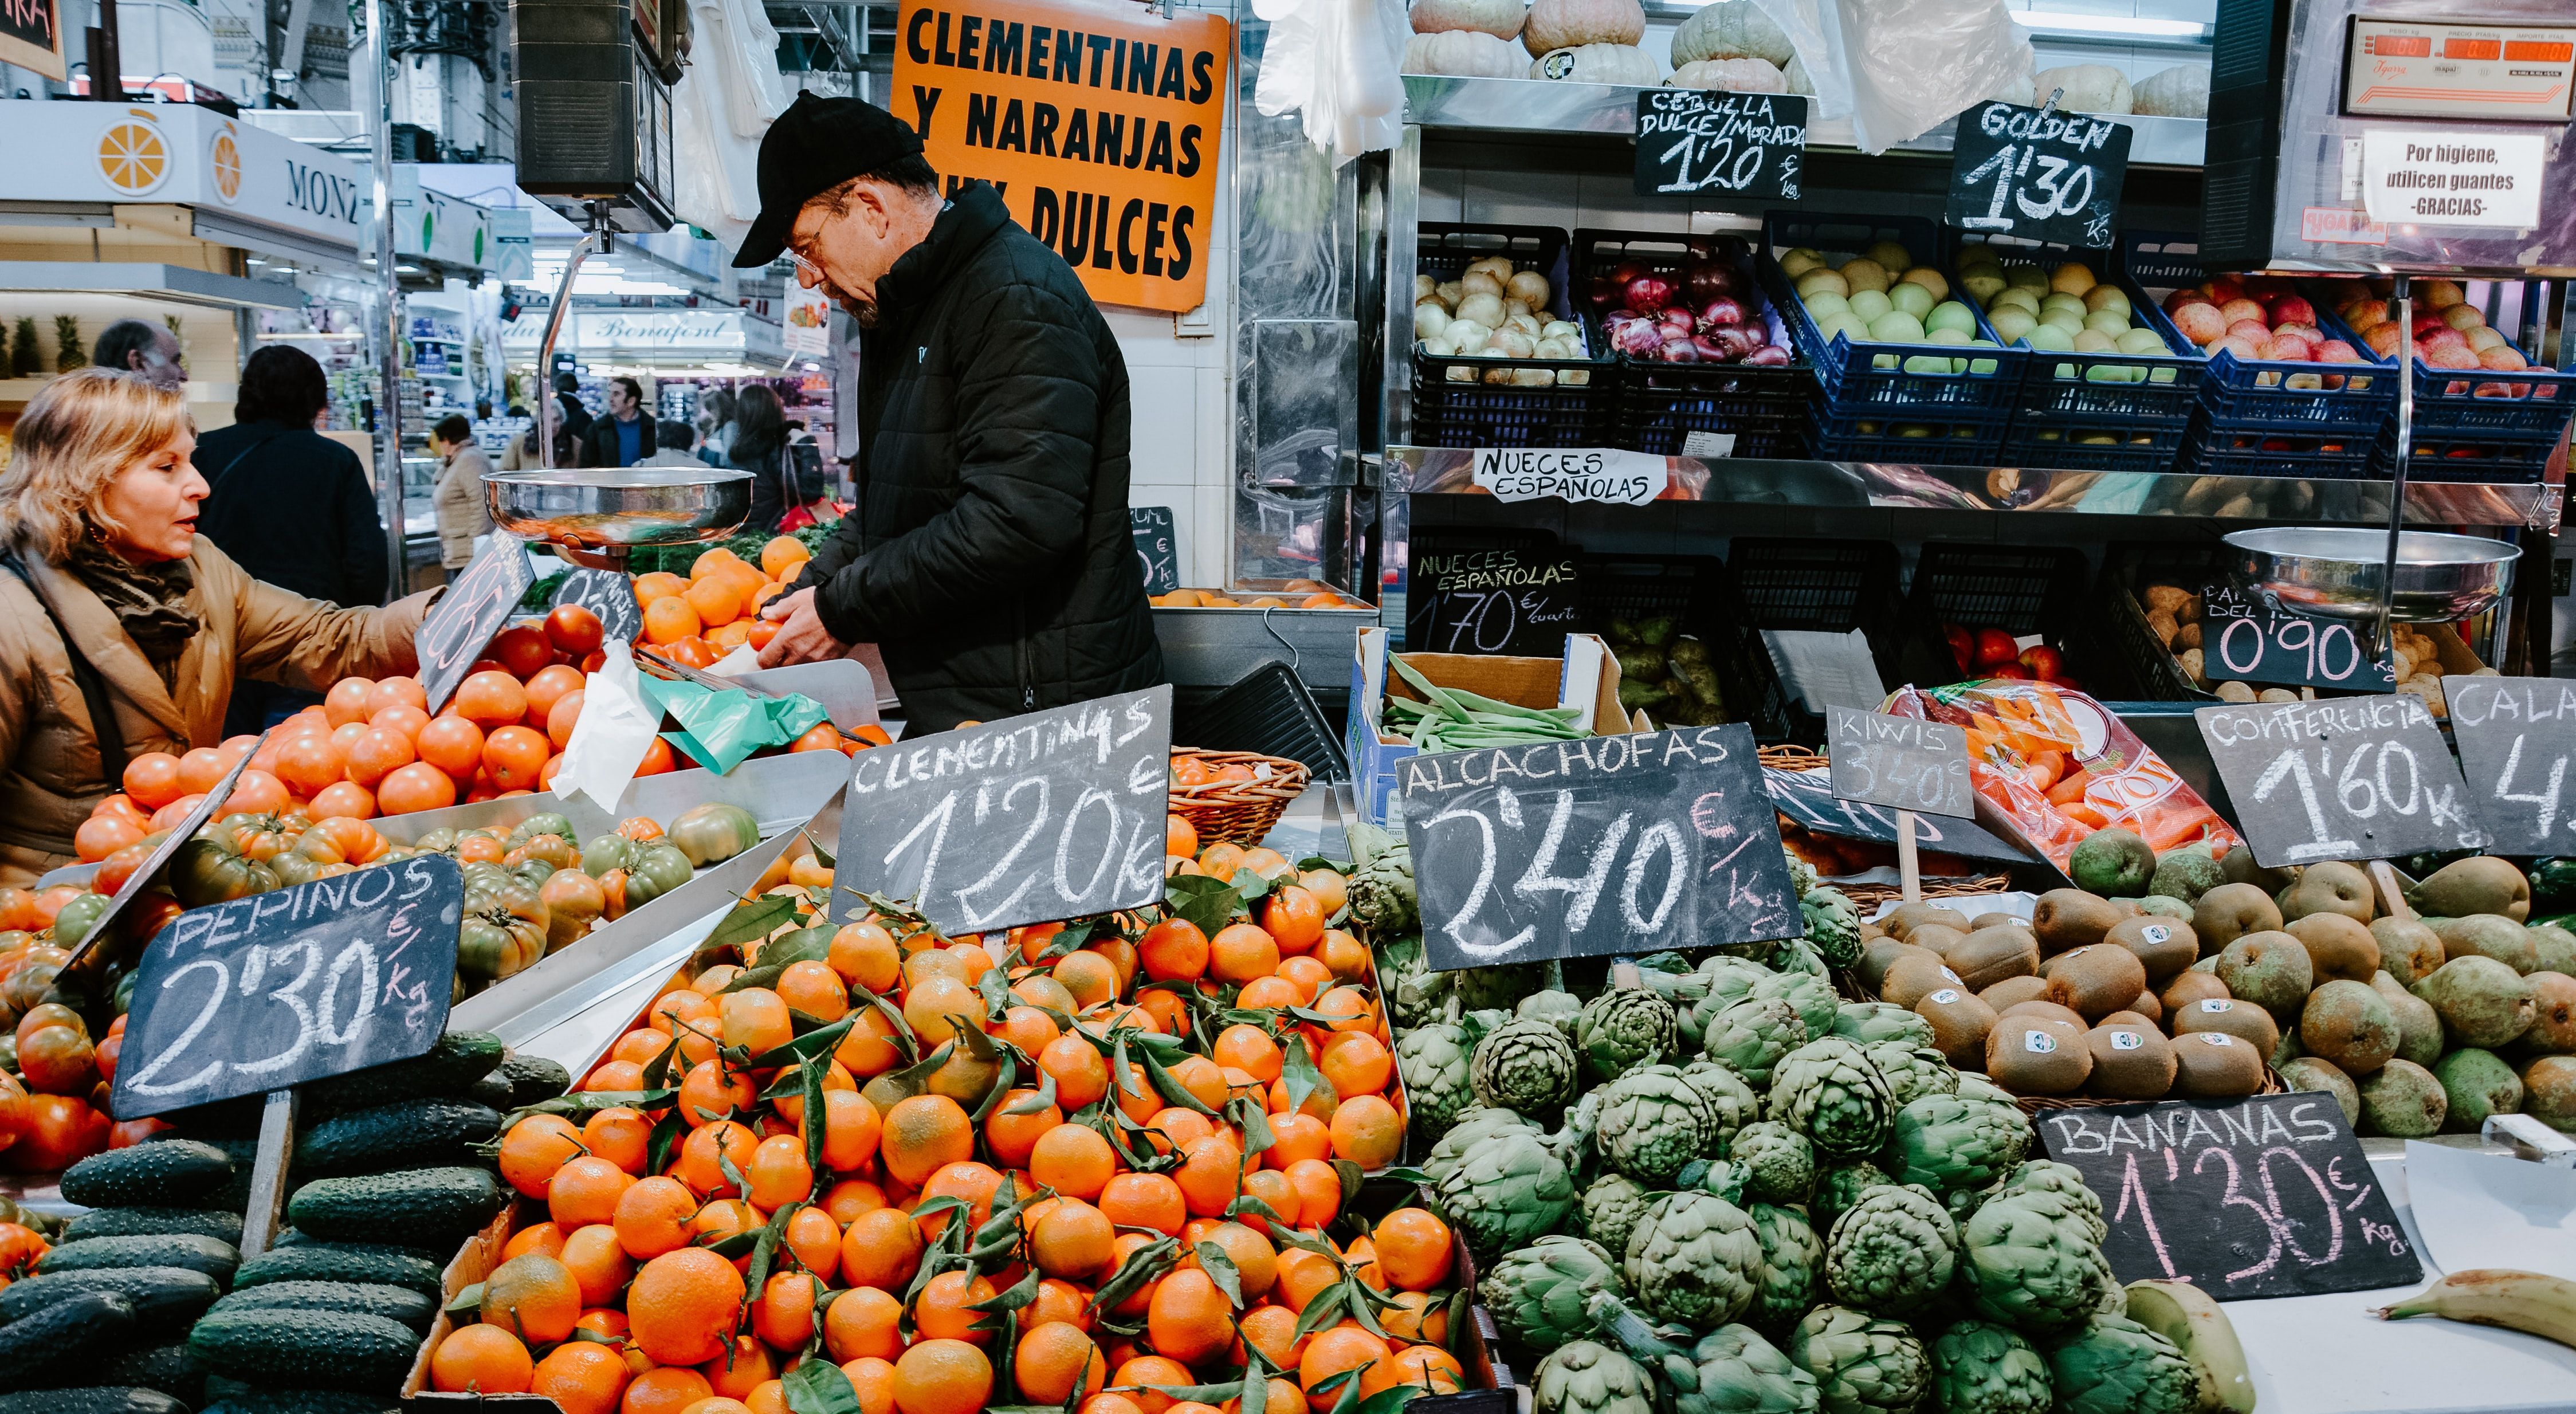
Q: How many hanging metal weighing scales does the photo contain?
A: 2